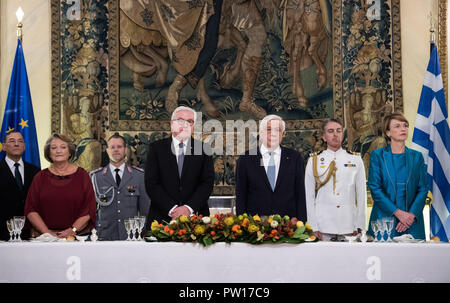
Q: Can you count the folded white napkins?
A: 2